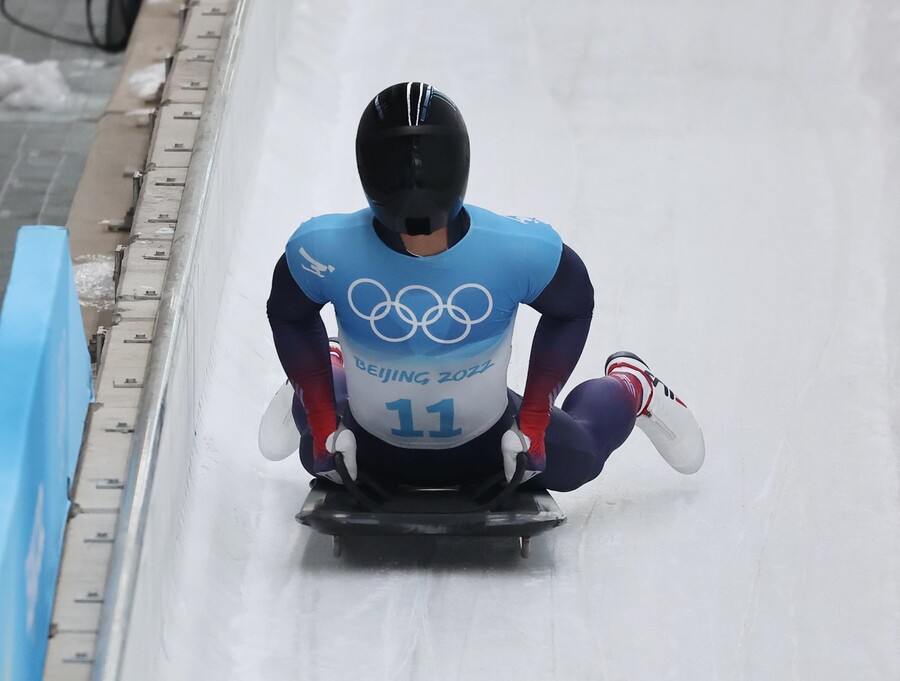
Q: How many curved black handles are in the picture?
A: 2